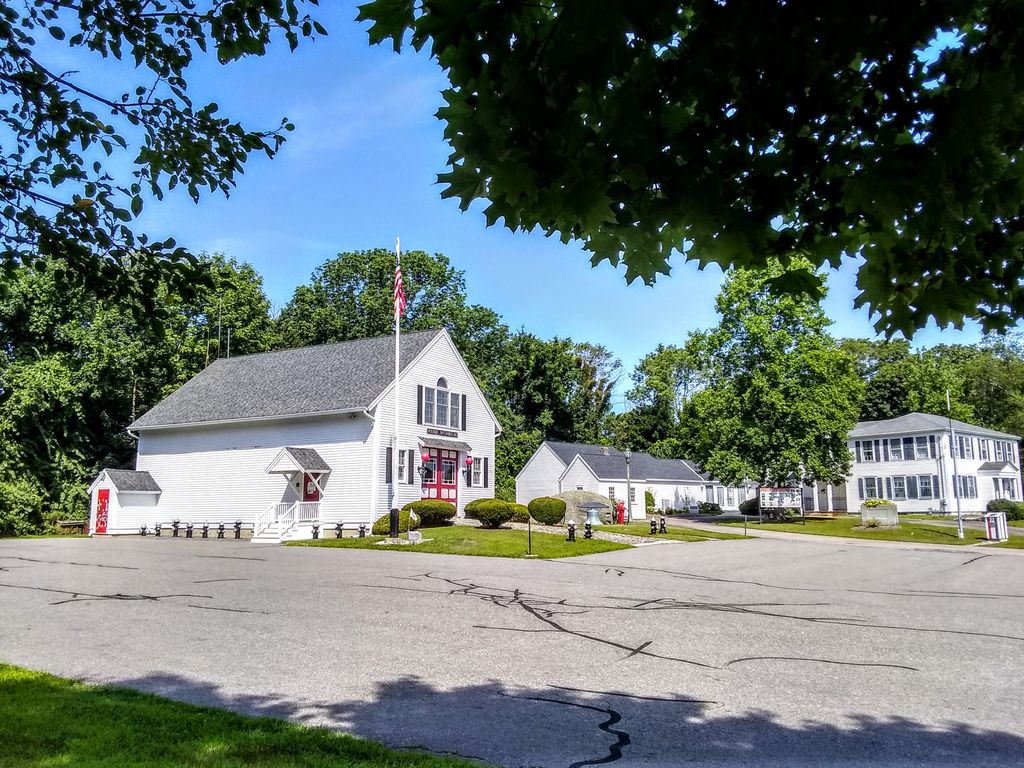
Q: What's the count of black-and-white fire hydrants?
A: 14